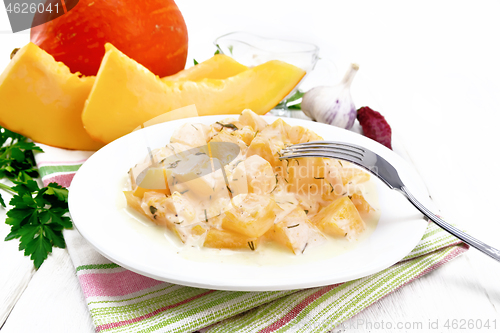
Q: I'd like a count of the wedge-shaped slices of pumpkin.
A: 2